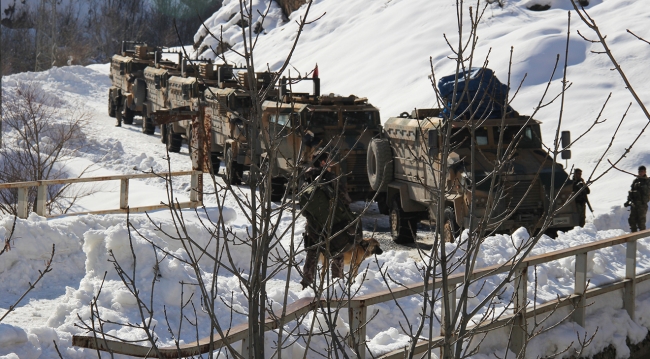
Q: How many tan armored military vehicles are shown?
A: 6